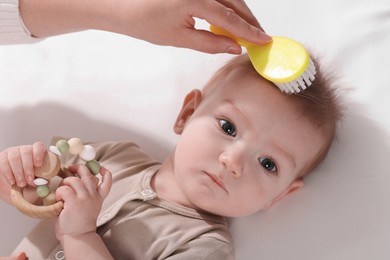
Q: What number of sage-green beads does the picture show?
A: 3